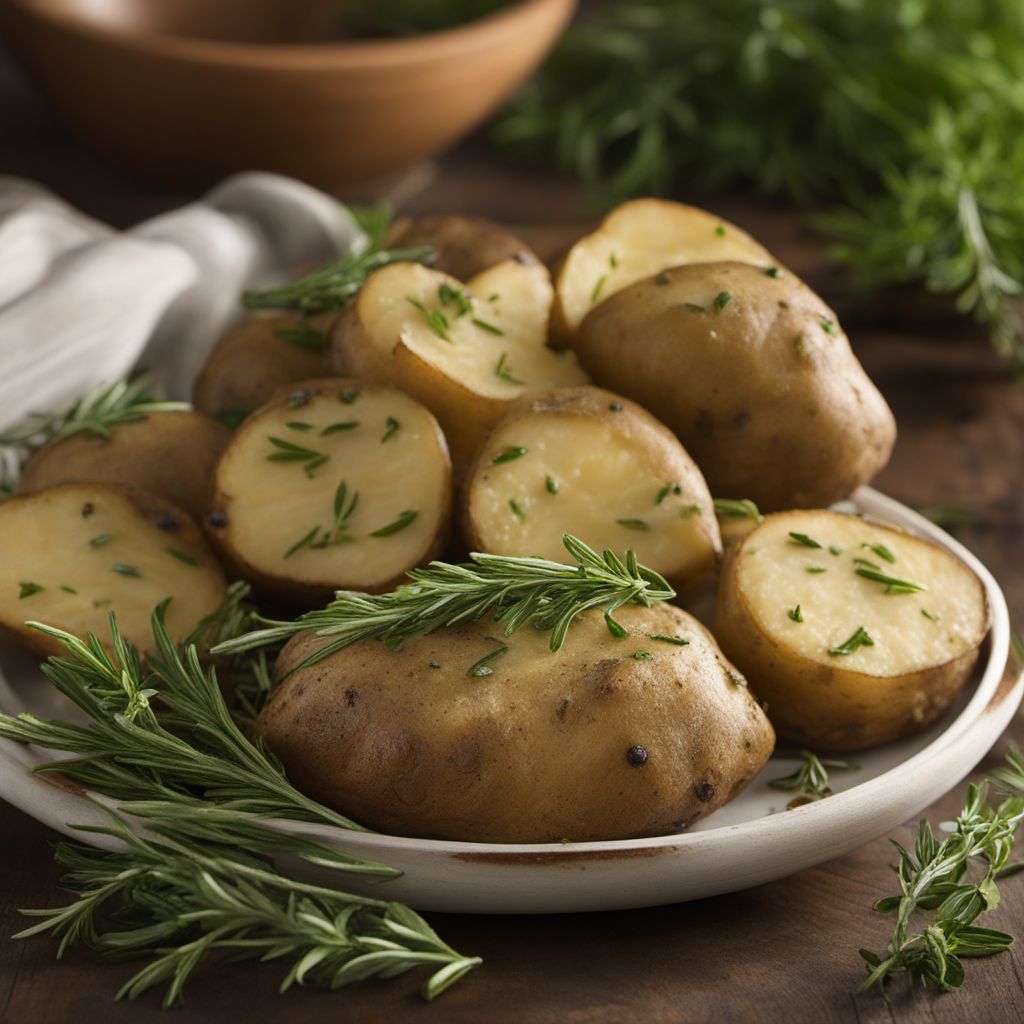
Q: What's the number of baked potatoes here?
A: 11